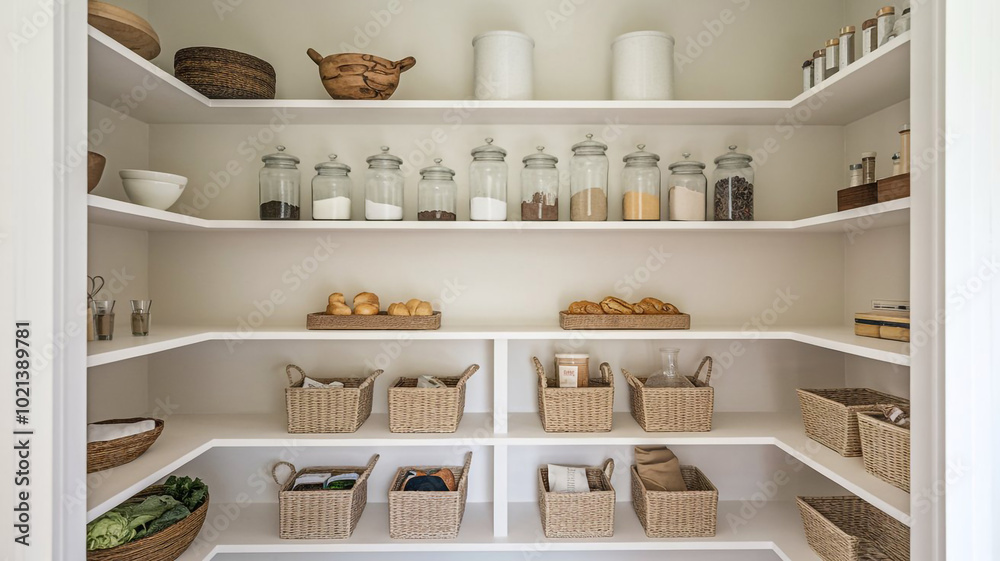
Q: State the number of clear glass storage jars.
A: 10